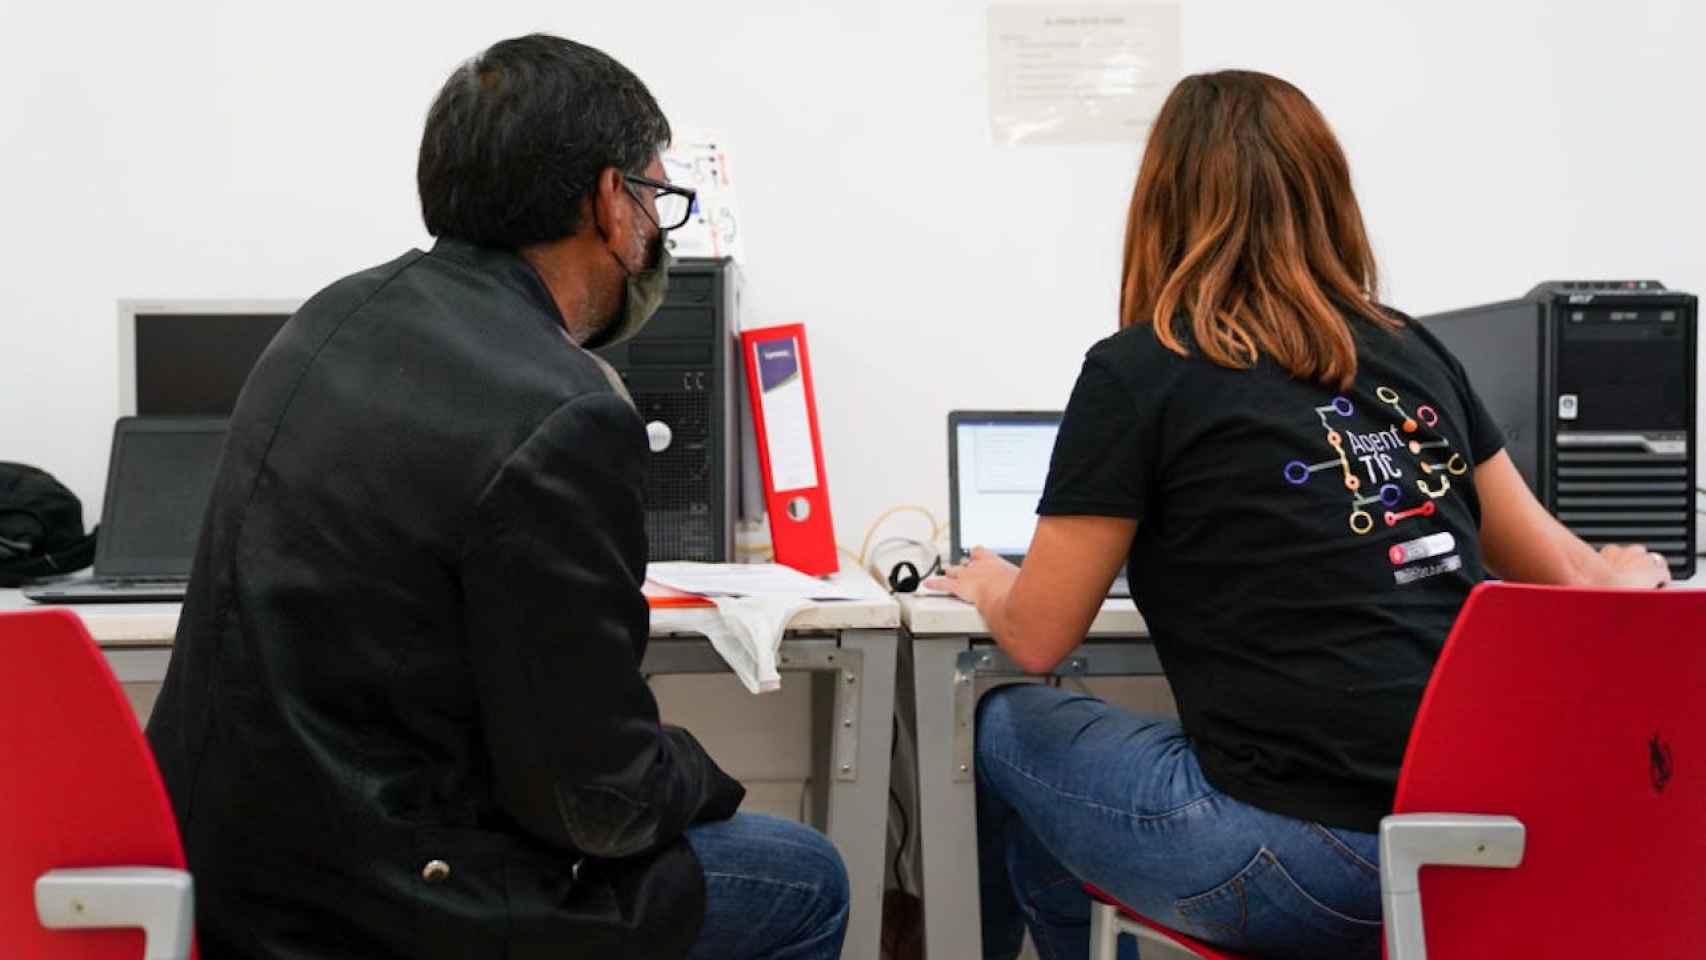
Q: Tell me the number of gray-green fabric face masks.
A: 1